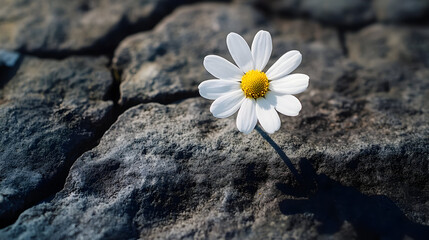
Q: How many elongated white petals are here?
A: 10